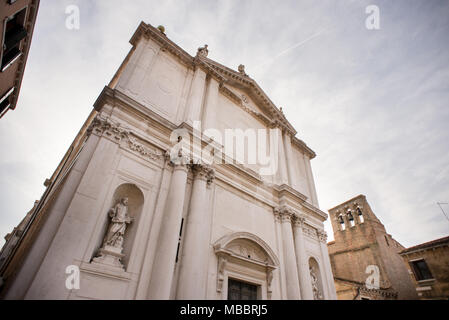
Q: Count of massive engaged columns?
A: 4